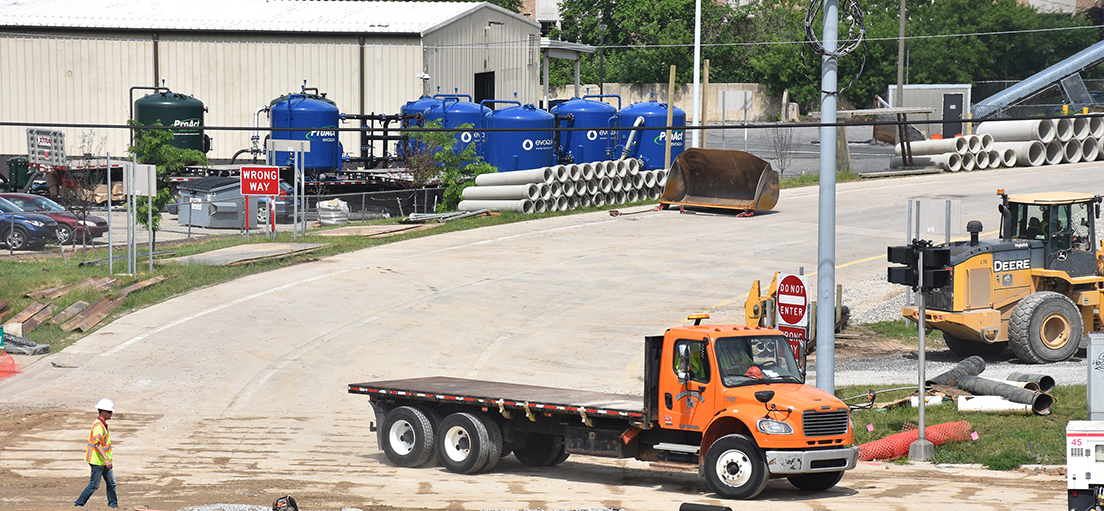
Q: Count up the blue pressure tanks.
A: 6